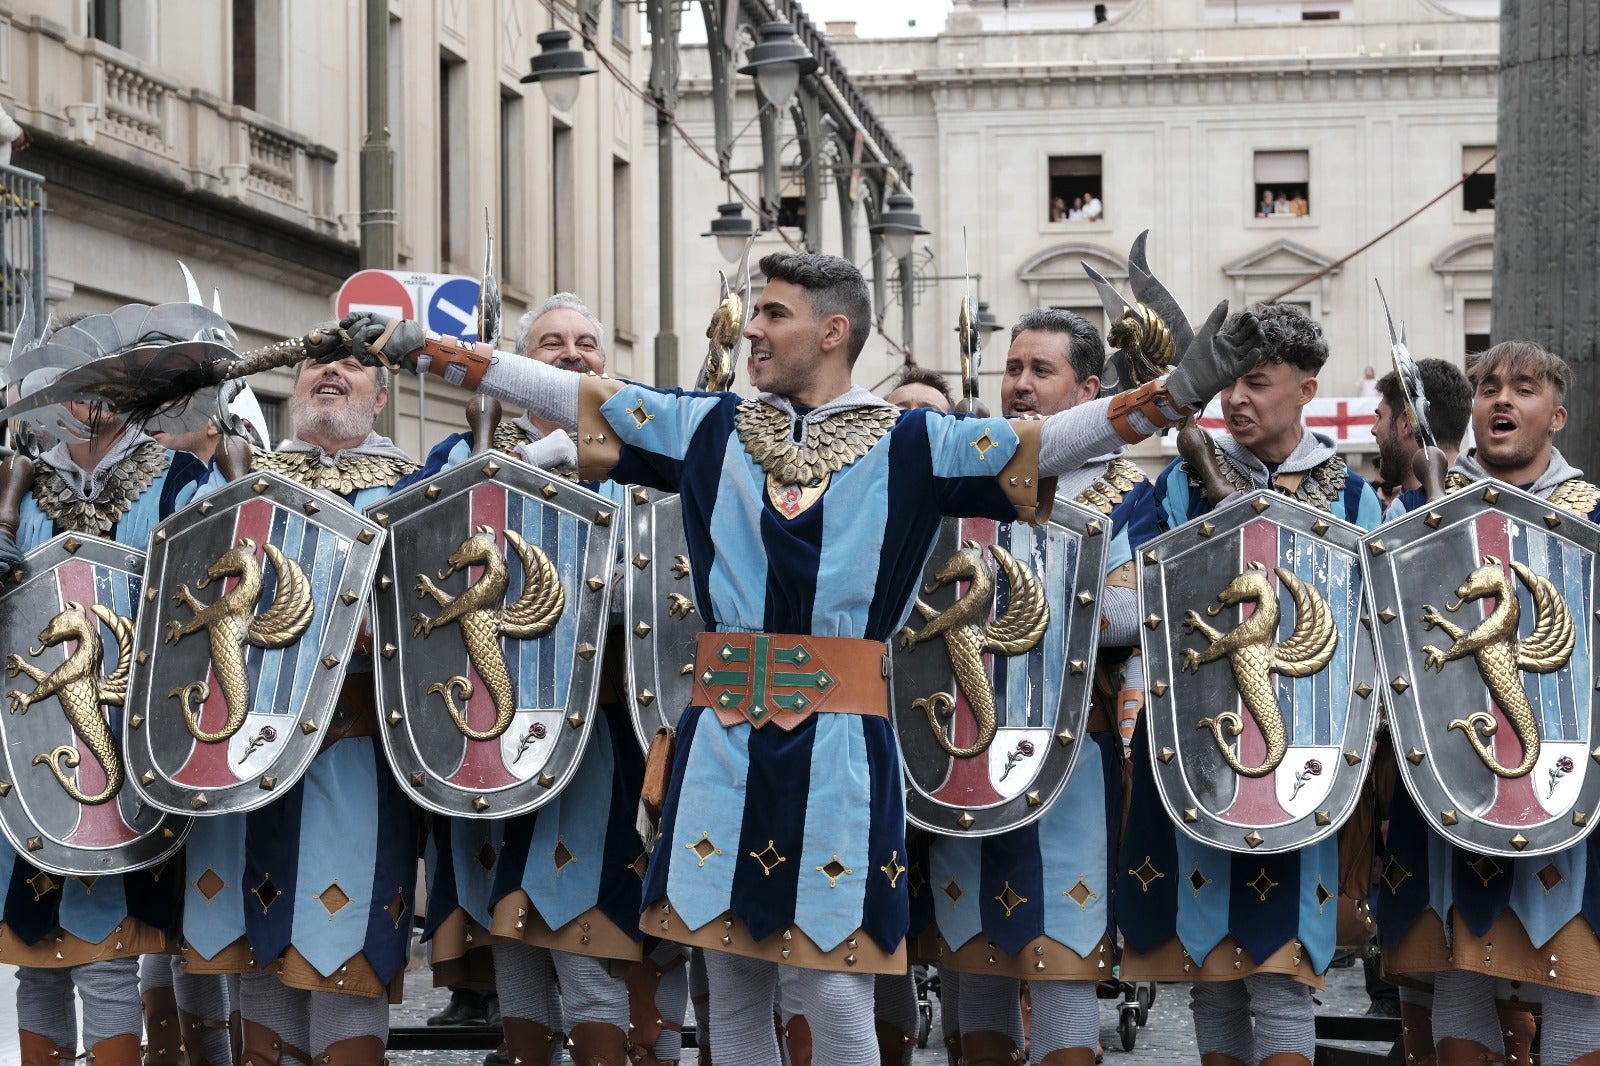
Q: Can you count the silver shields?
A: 7